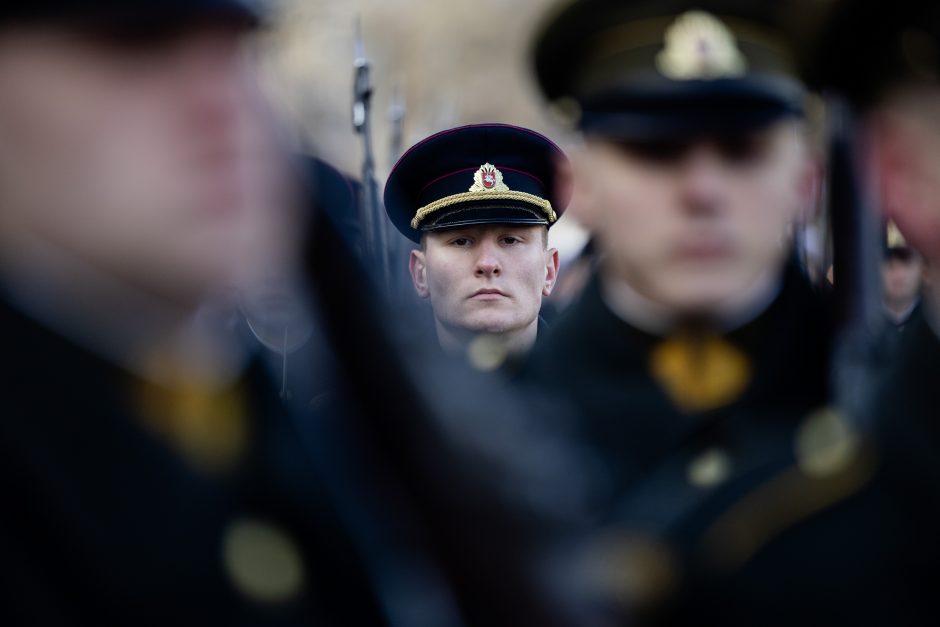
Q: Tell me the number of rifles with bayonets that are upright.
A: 2